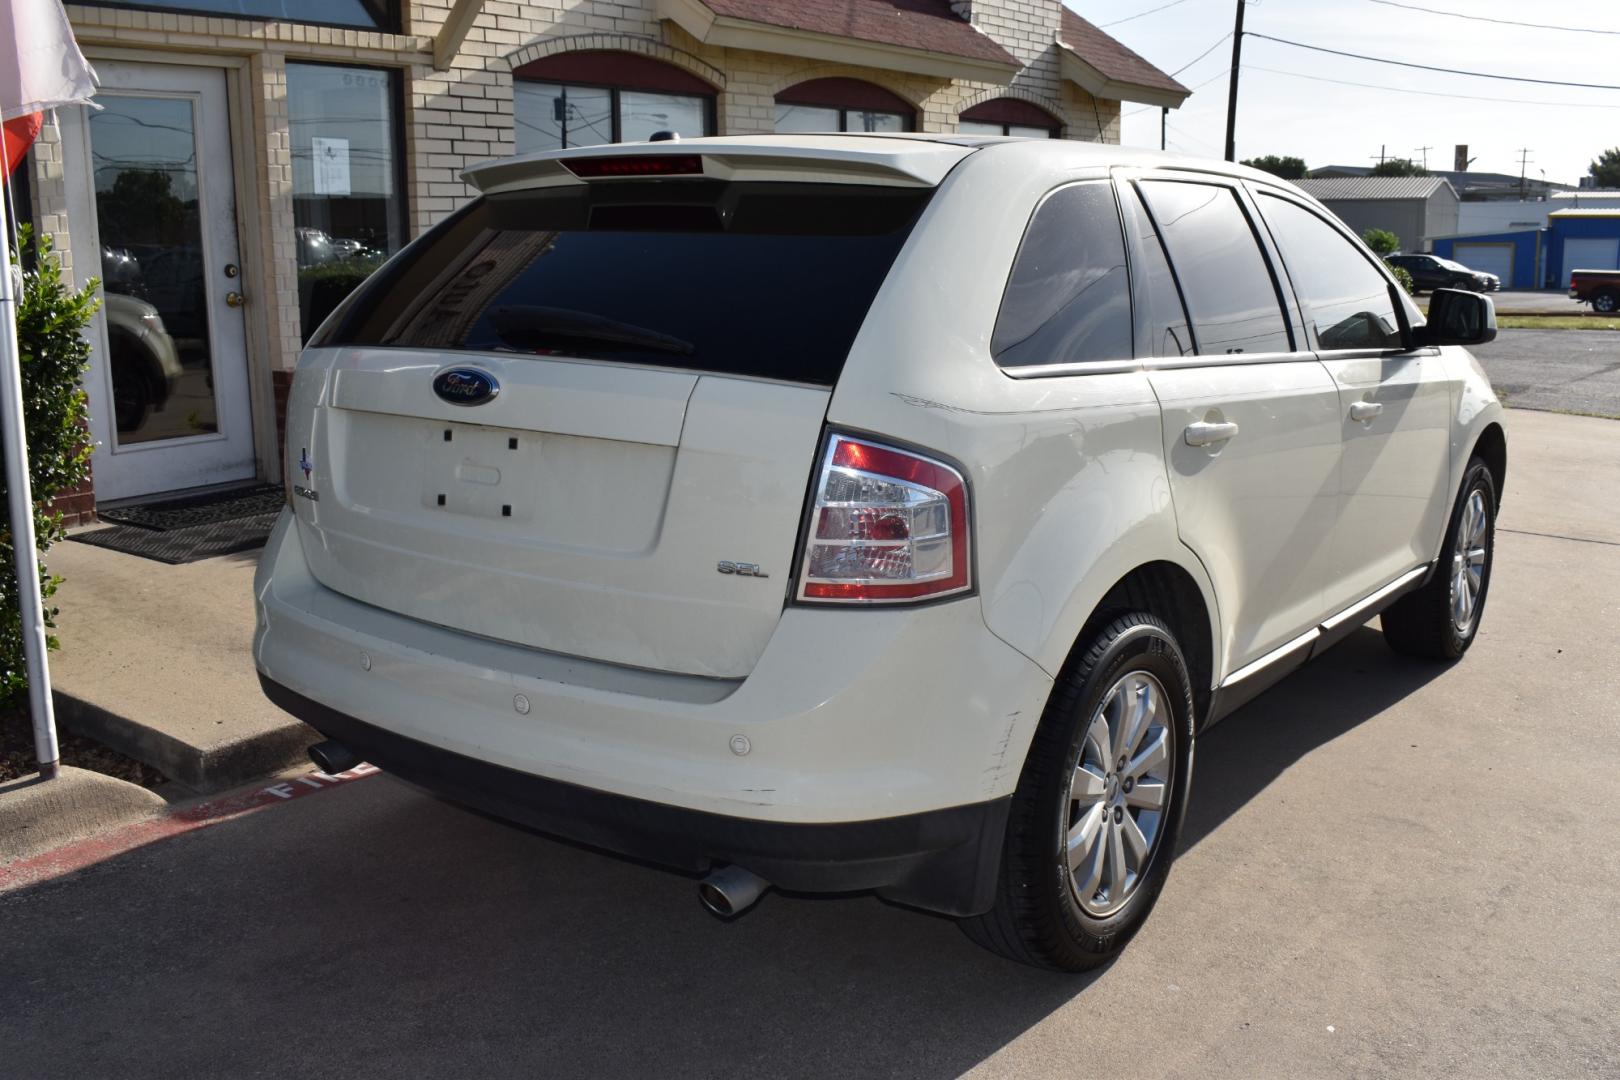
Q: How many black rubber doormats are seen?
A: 2